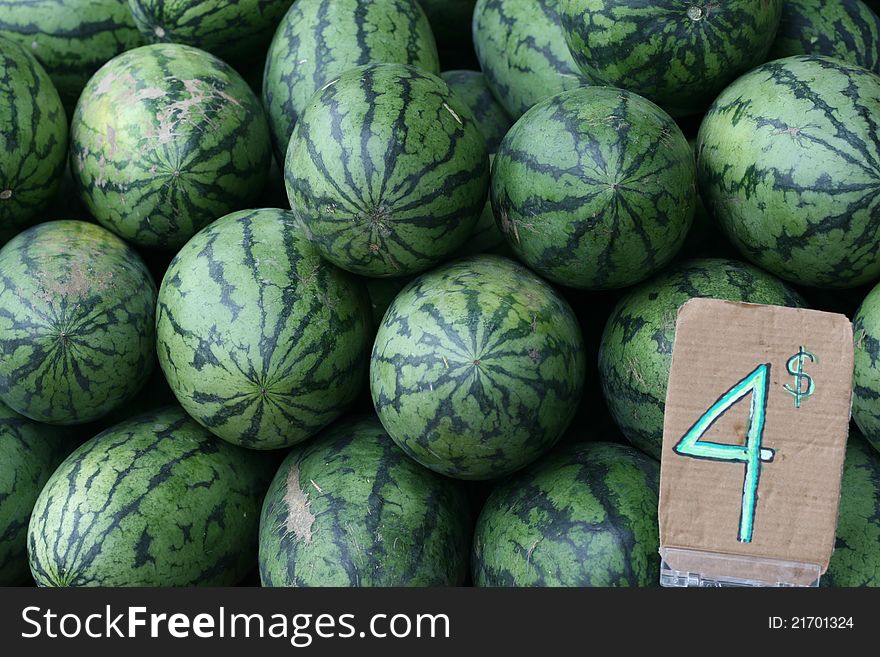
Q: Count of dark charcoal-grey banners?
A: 1